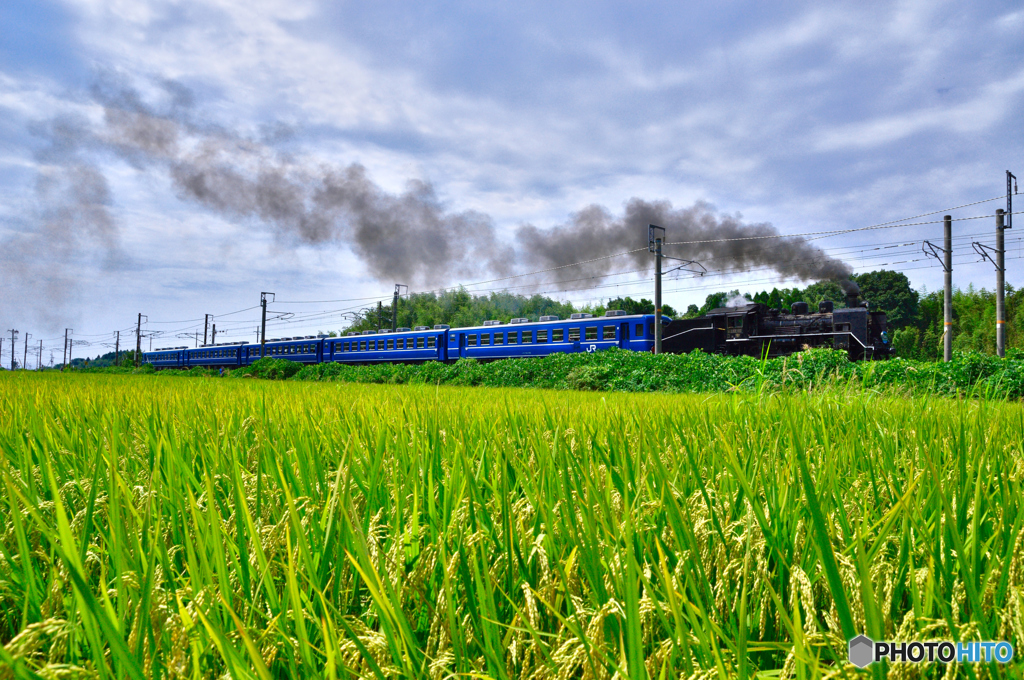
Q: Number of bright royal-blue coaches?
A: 5